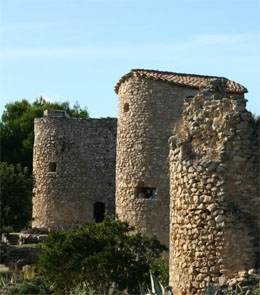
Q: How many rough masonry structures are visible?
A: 3